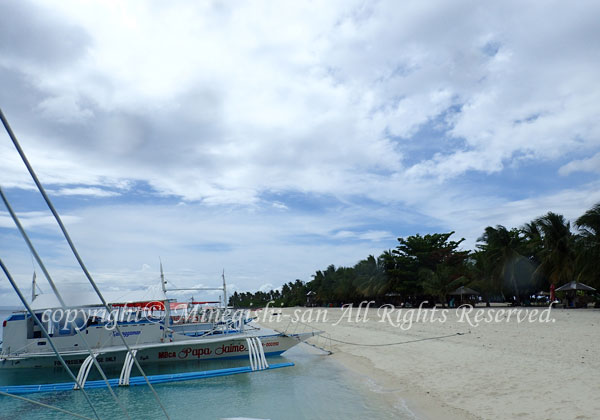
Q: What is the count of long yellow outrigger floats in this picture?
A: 0